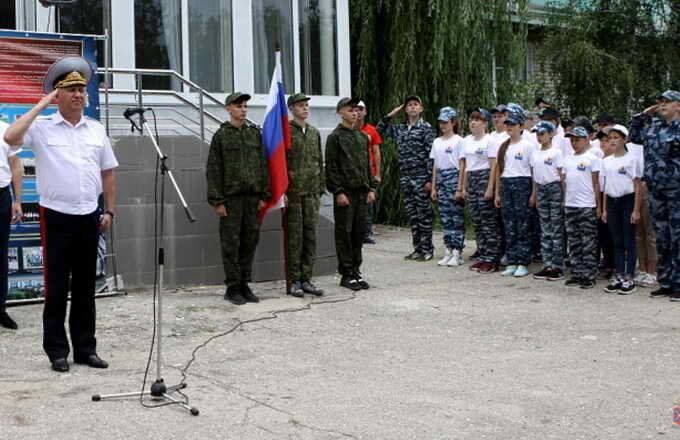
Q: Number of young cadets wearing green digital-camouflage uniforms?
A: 3